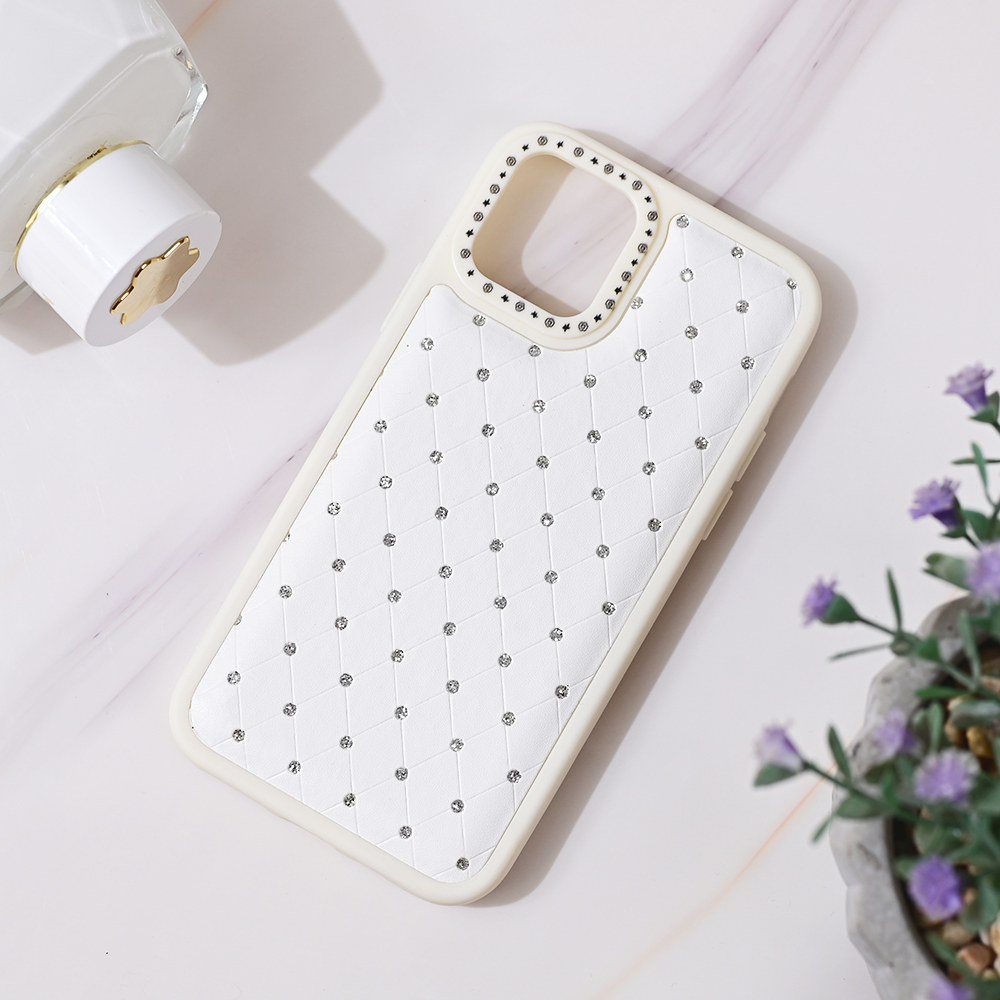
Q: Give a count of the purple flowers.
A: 9